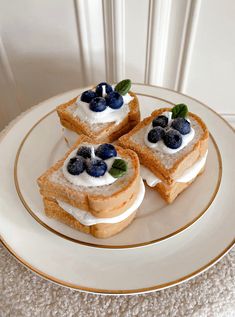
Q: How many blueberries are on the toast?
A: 12